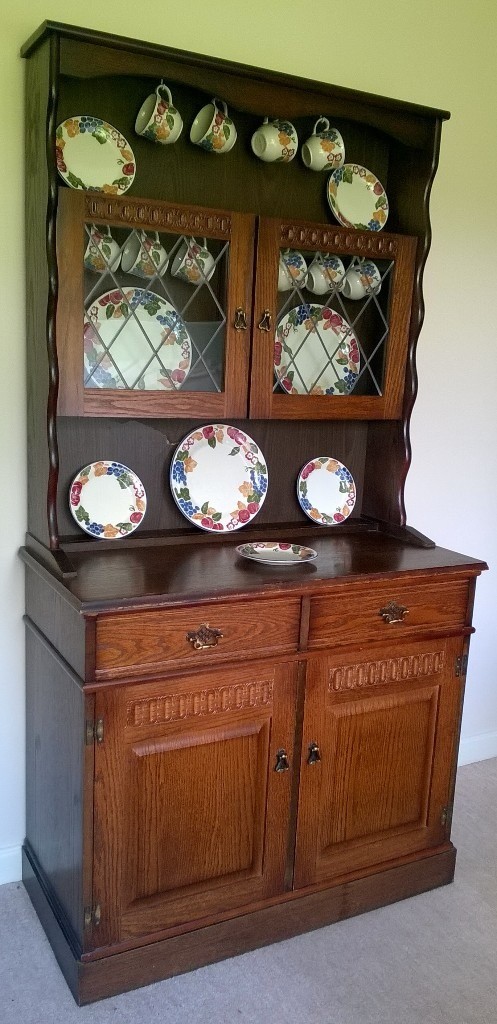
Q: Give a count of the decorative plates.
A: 8